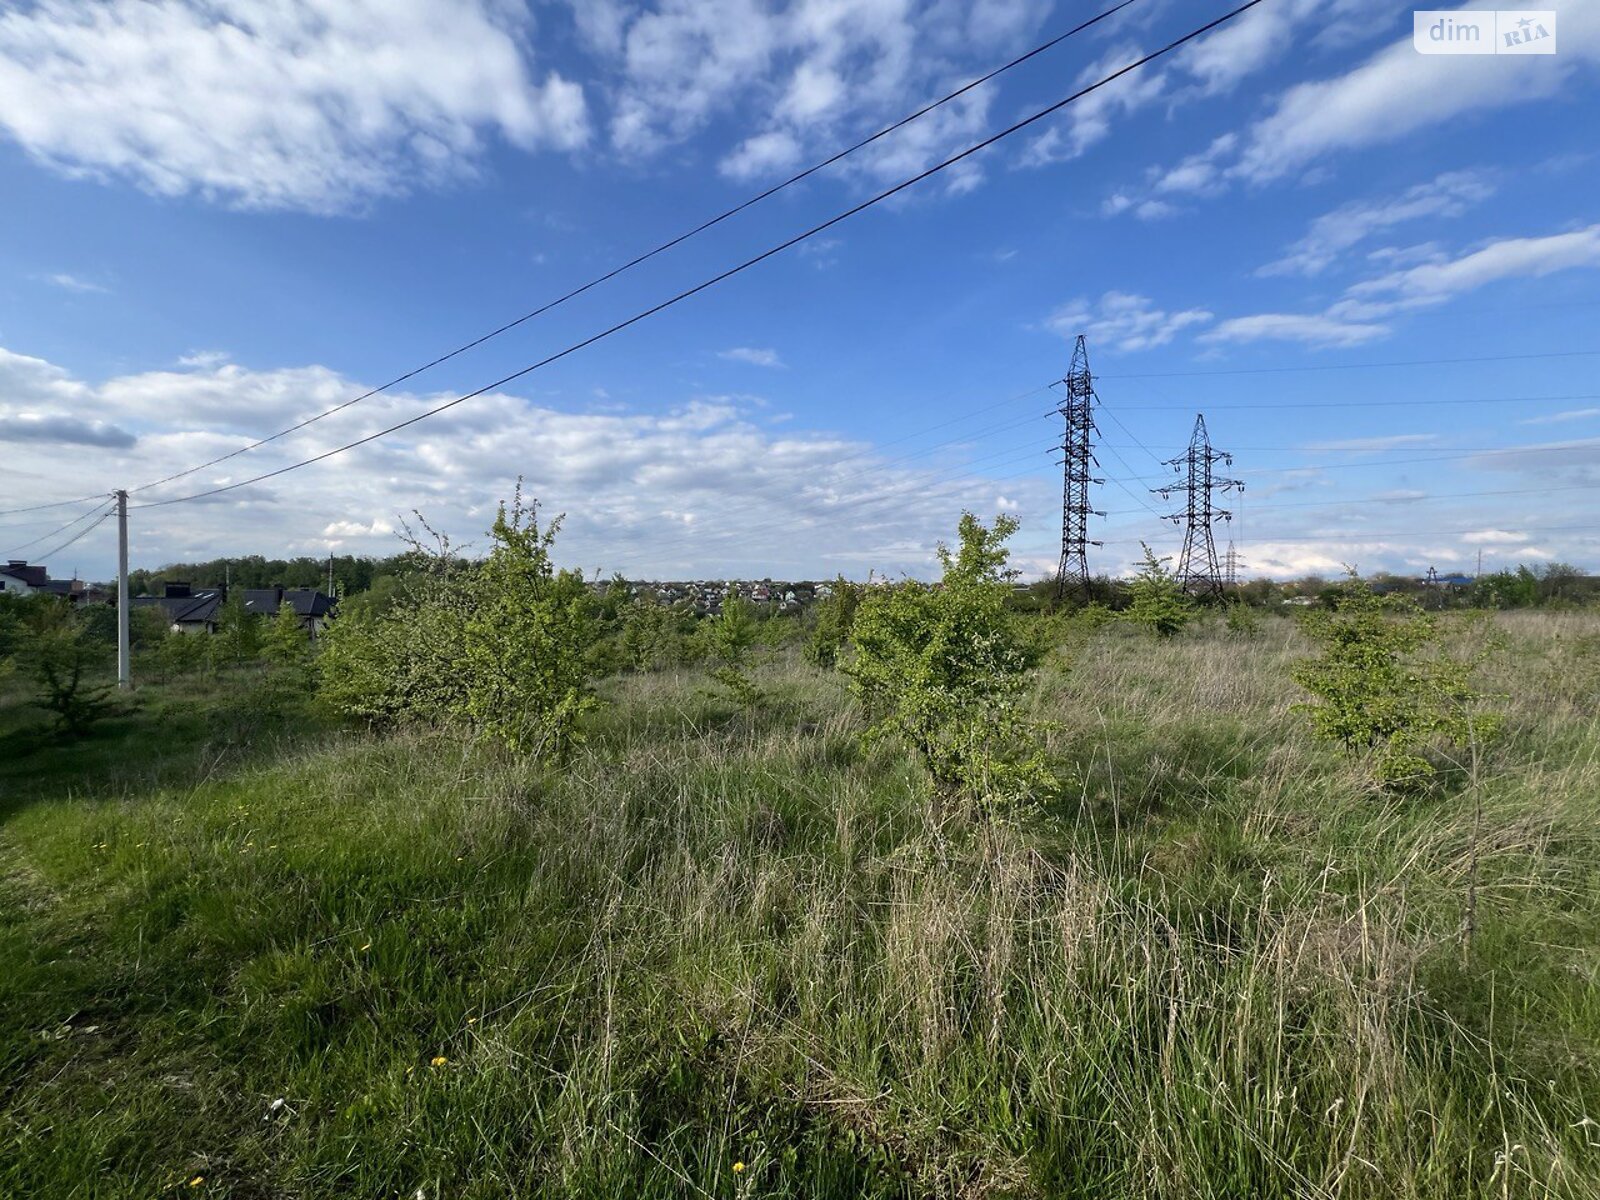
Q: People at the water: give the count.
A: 0